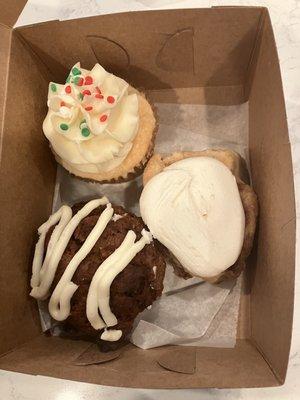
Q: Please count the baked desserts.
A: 3